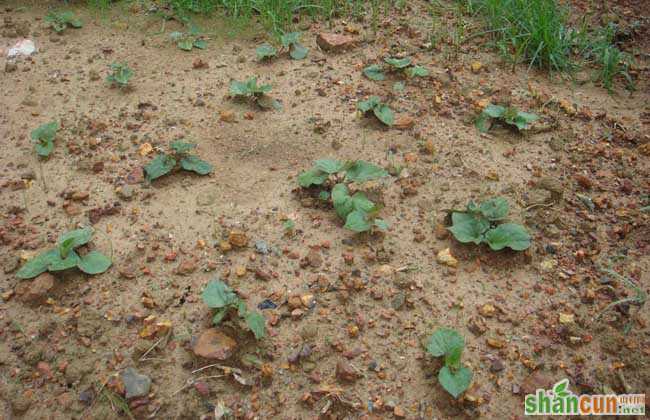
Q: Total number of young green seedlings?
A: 15